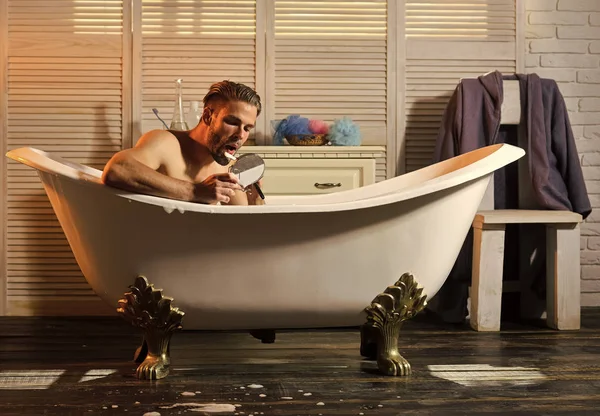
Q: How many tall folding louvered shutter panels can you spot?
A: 4